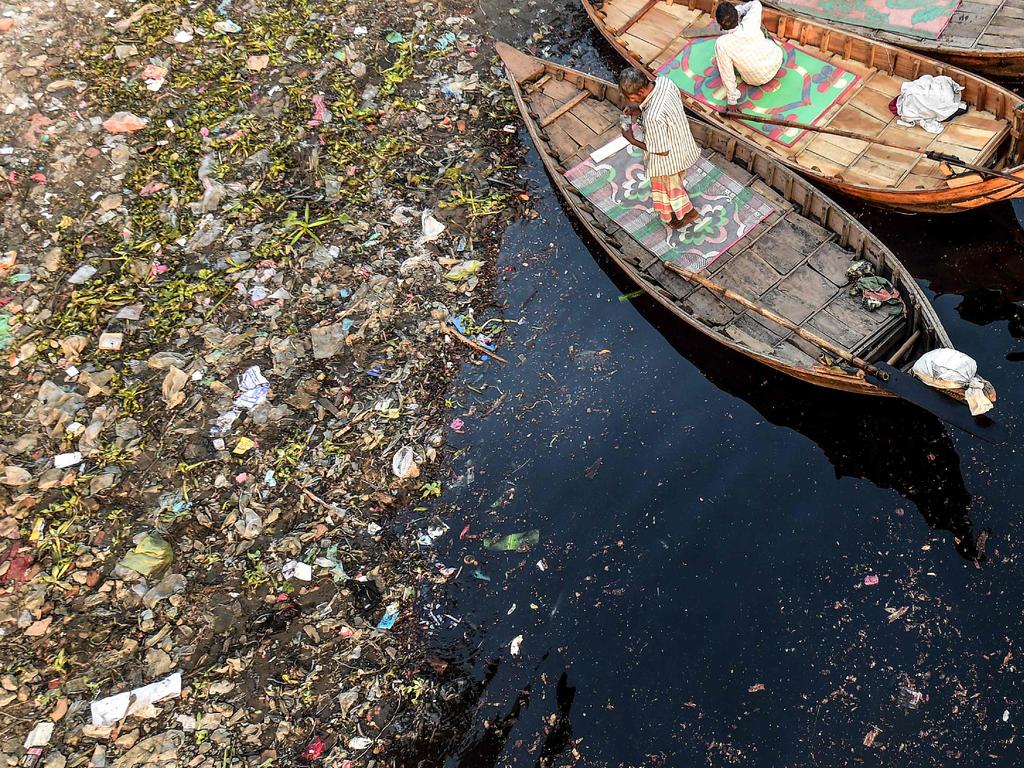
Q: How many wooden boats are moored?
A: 3